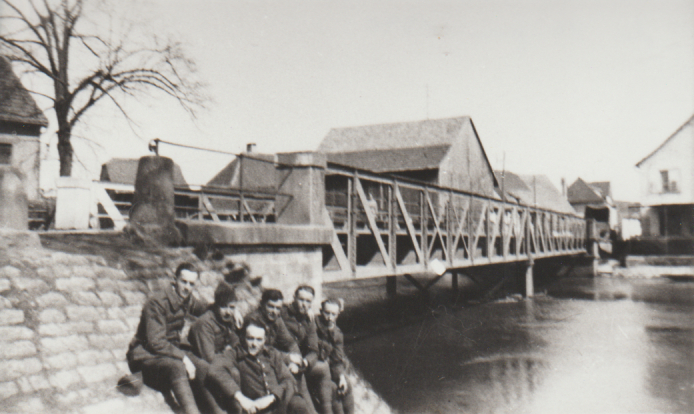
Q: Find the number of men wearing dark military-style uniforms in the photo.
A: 6